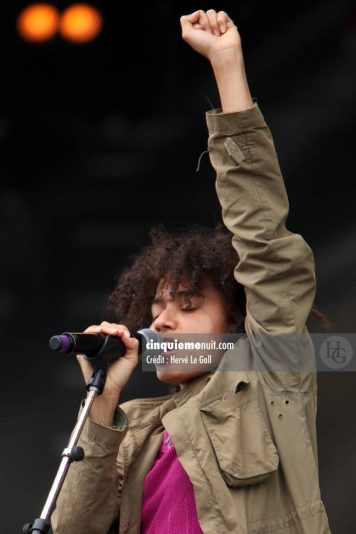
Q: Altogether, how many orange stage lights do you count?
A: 2